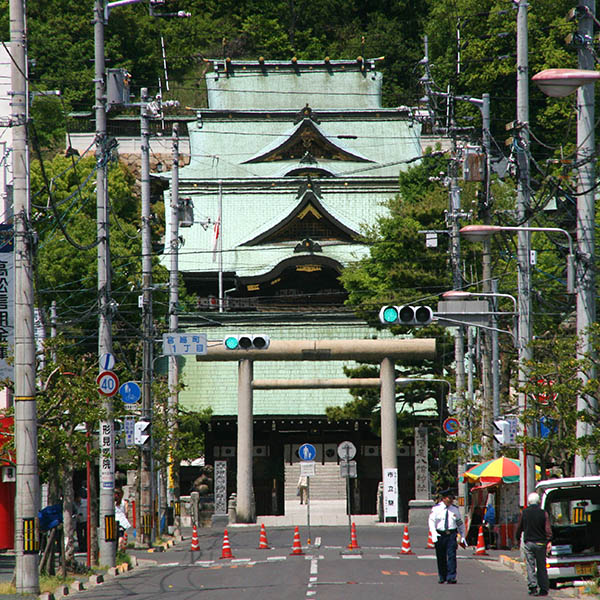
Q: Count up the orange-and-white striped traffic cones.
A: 8